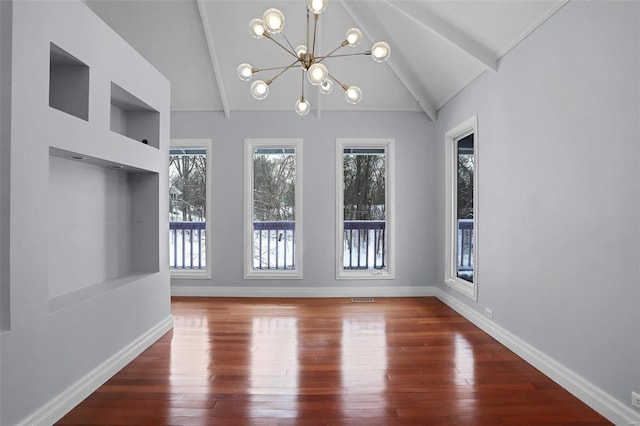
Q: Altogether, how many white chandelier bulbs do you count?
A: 12